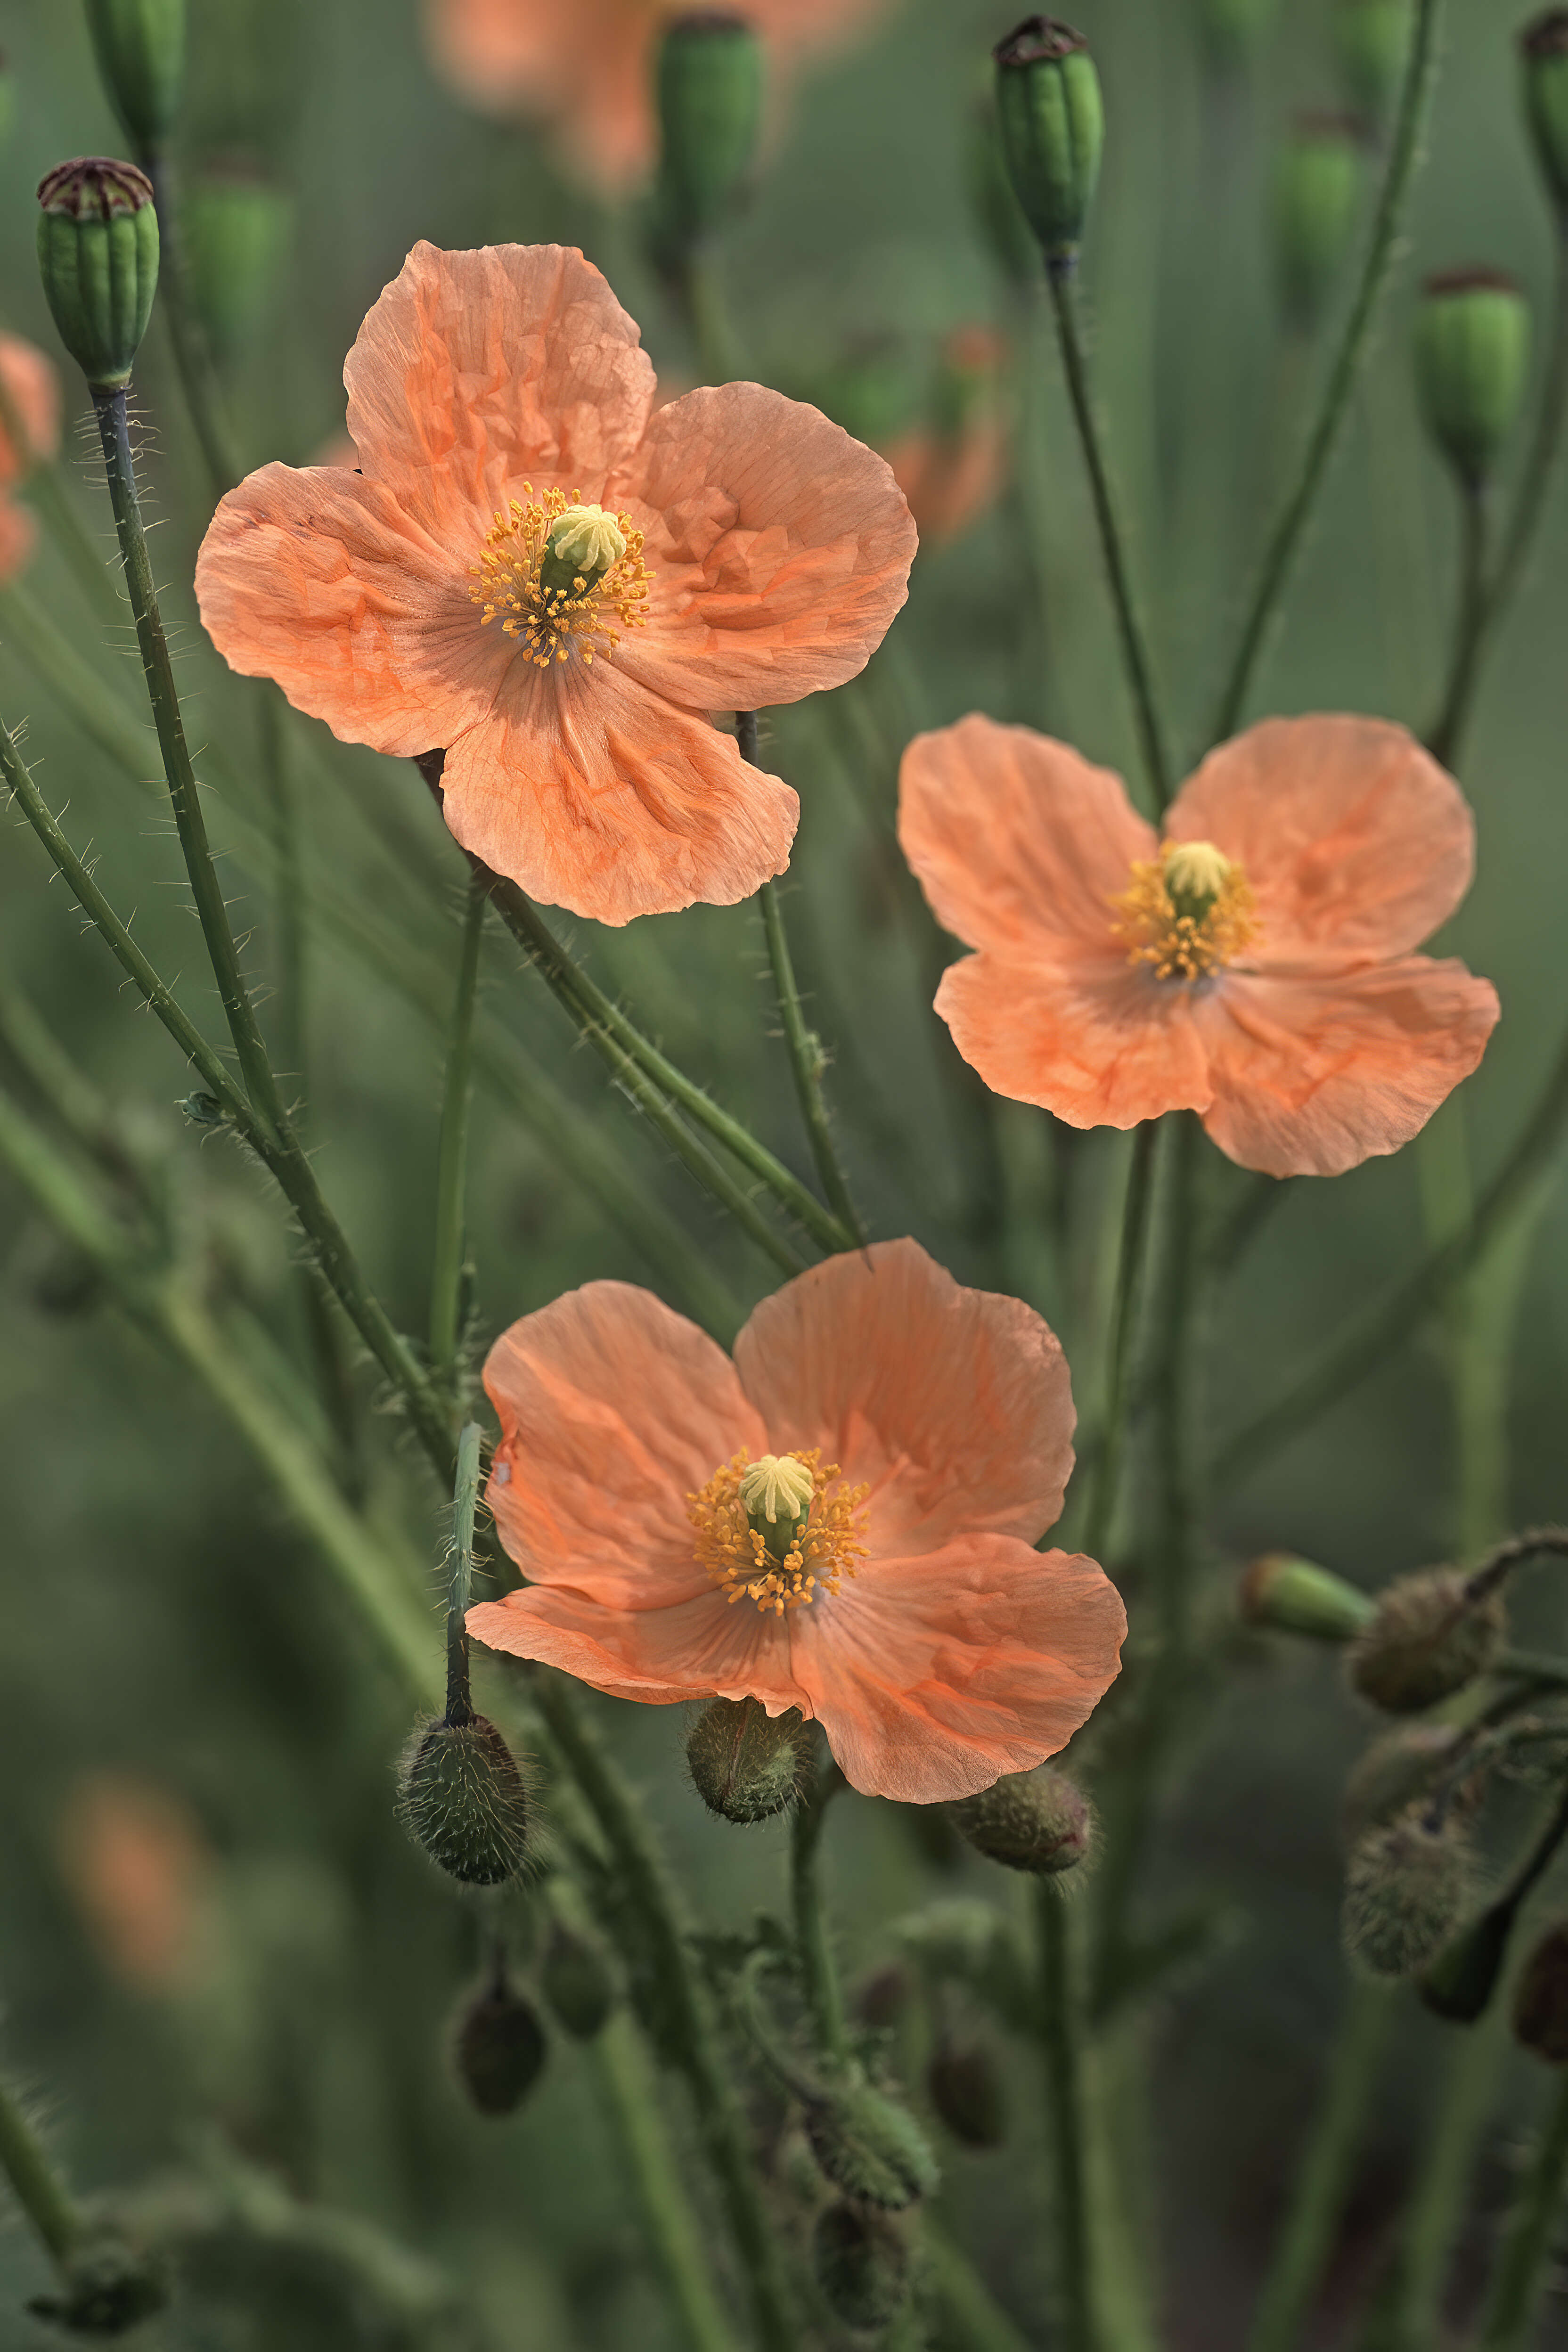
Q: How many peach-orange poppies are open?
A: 3